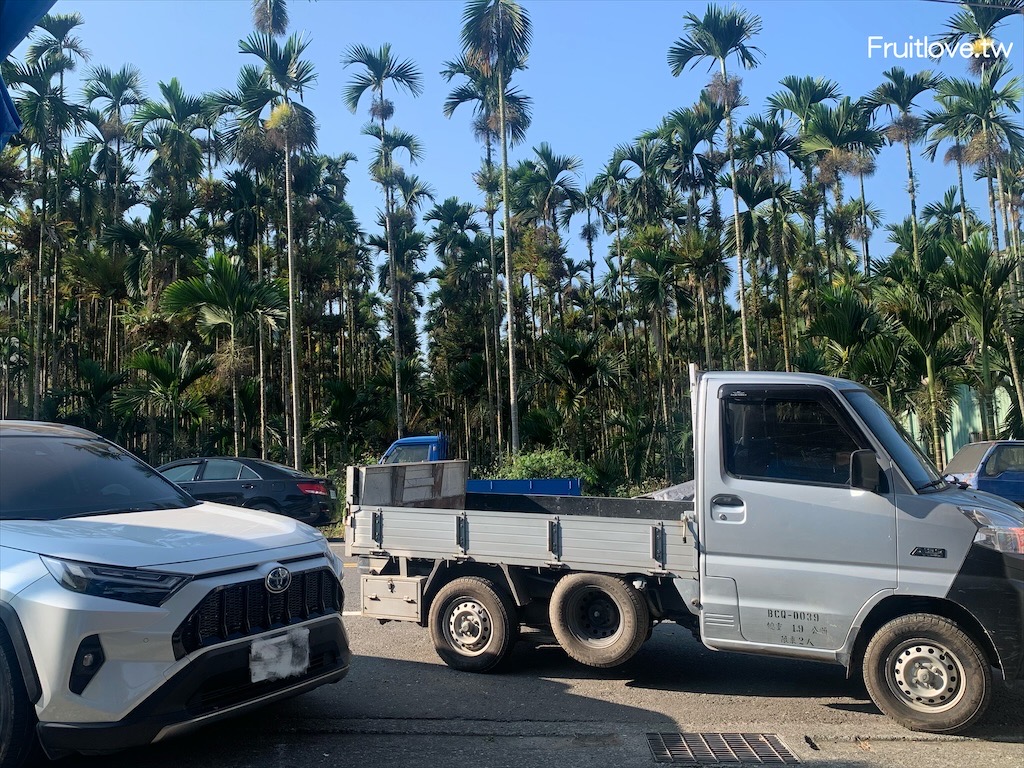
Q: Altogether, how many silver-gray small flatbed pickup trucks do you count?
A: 1